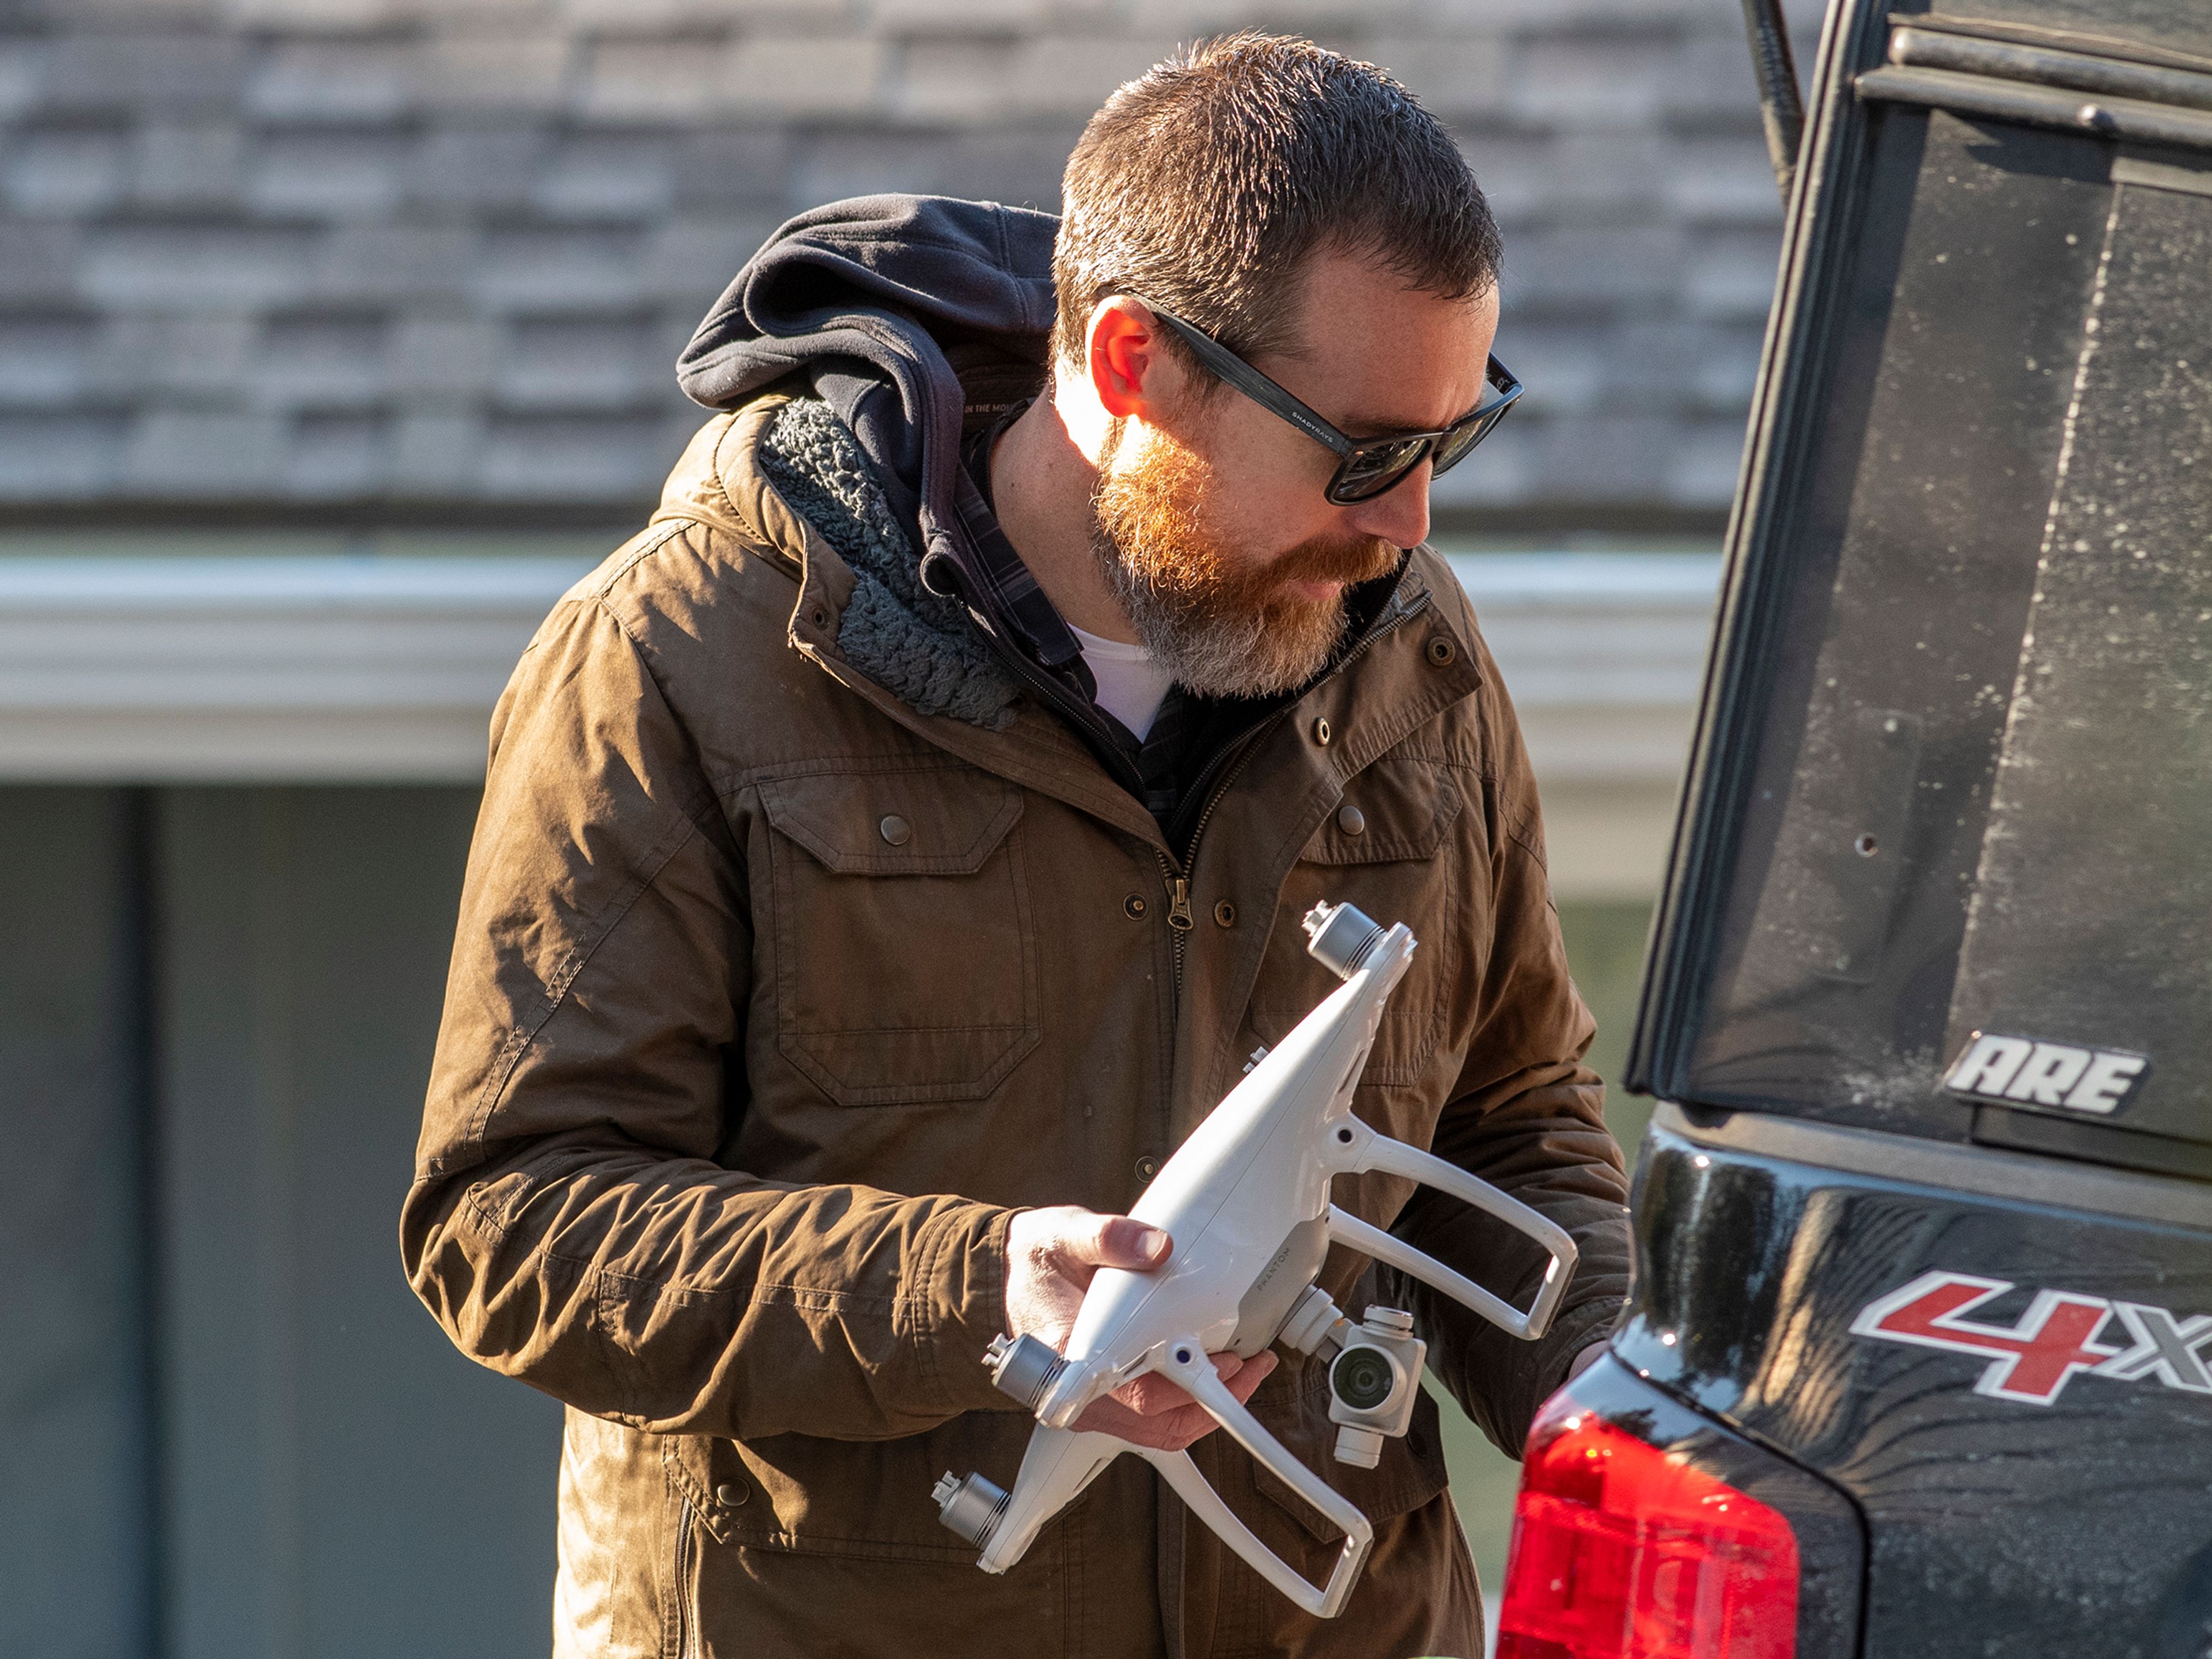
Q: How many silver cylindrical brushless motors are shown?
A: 3